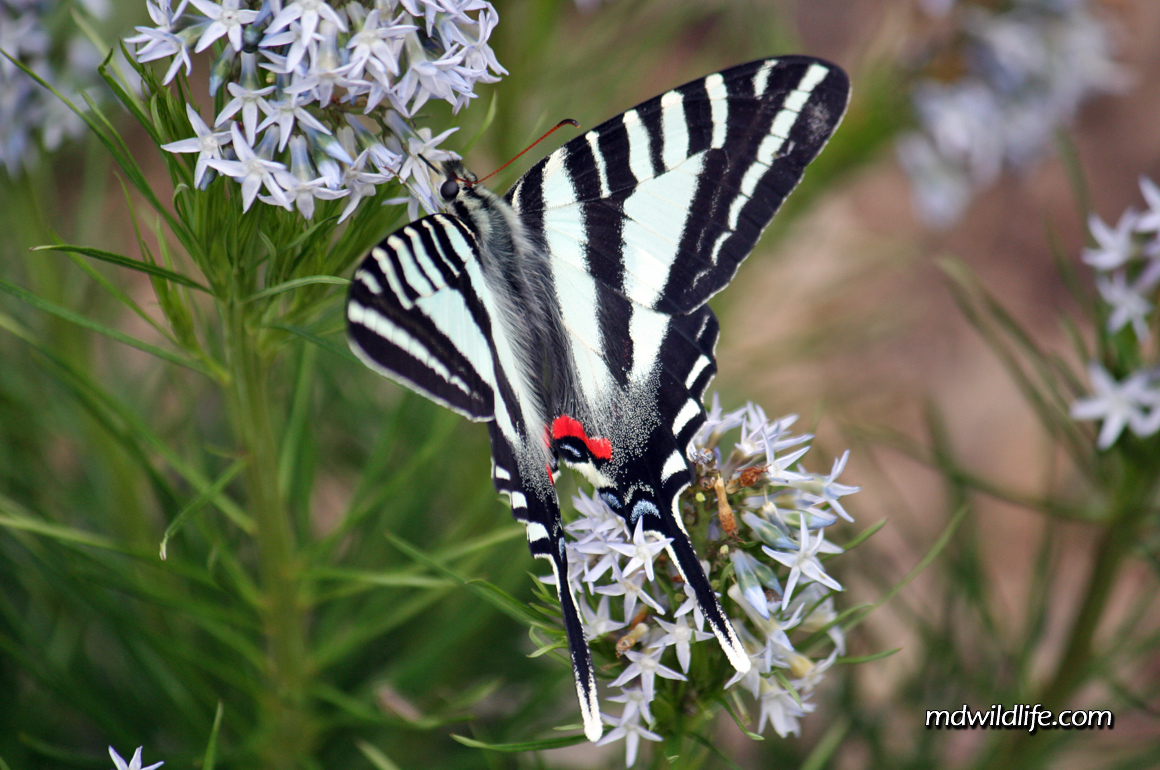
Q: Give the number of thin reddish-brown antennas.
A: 1